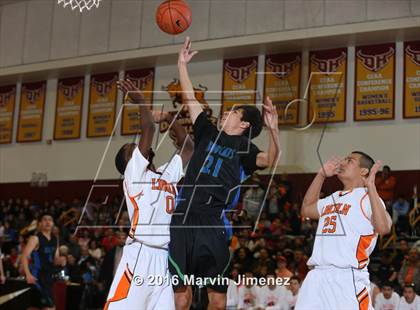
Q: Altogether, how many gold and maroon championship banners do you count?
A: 10